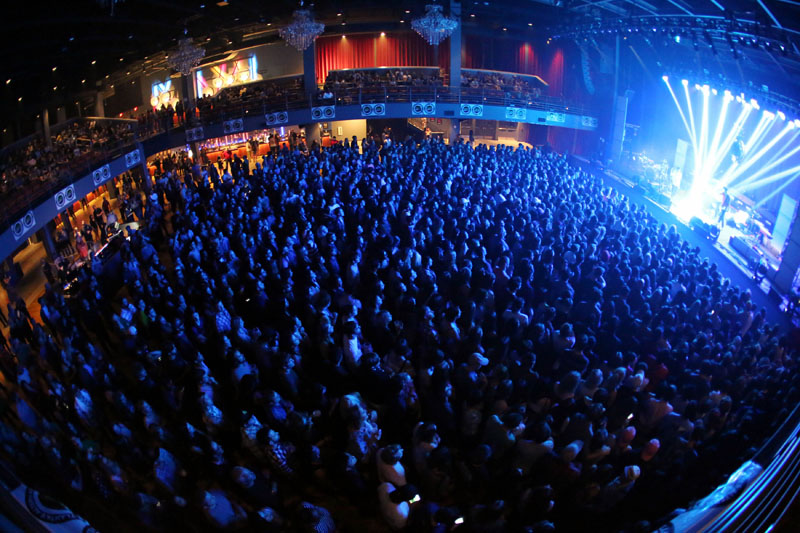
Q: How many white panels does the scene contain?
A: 14